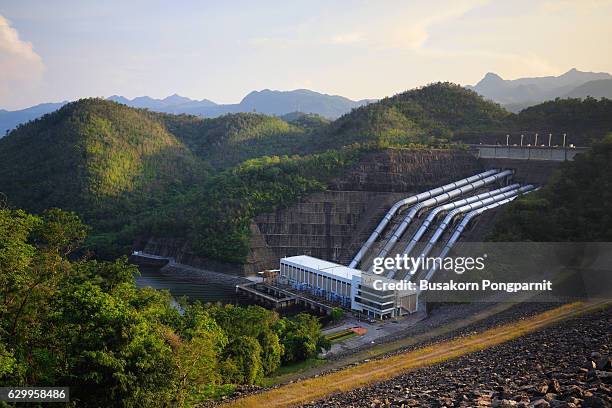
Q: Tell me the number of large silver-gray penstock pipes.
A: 5